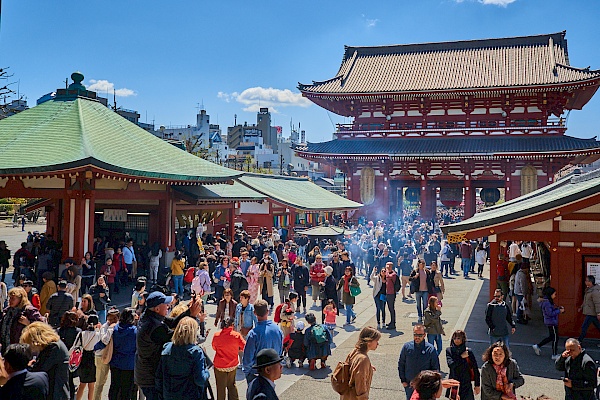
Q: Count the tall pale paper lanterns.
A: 2